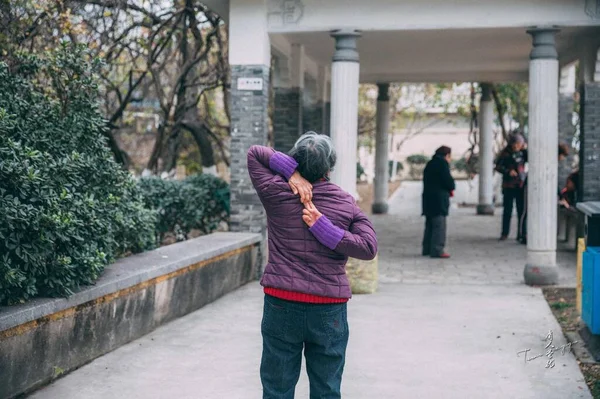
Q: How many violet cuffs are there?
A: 2